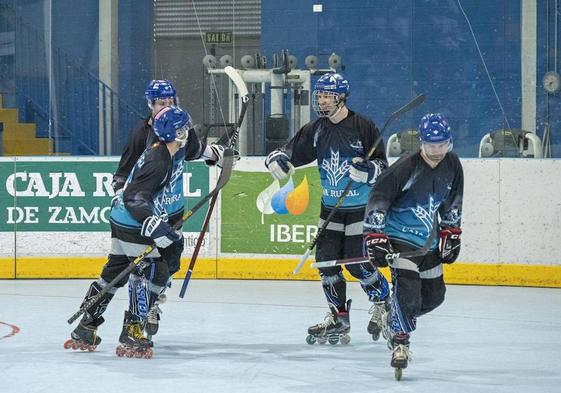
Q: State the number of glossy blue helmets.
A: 4